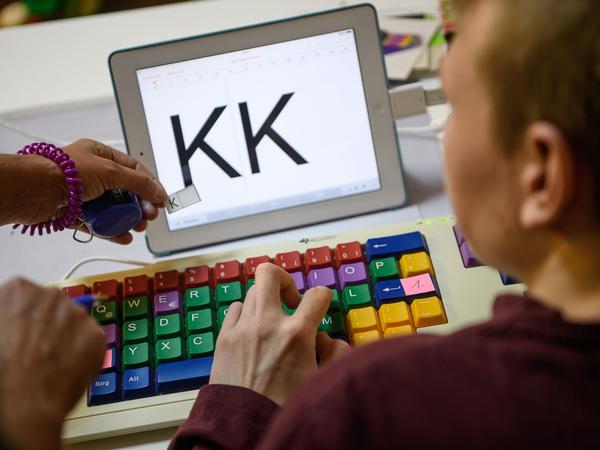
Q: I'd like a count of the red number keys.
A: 10